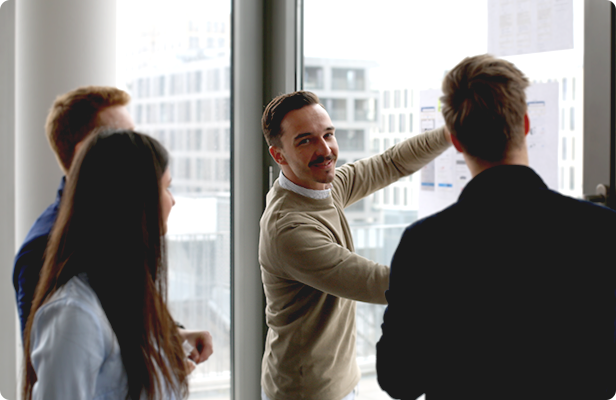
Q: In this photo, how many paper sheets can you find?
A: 2